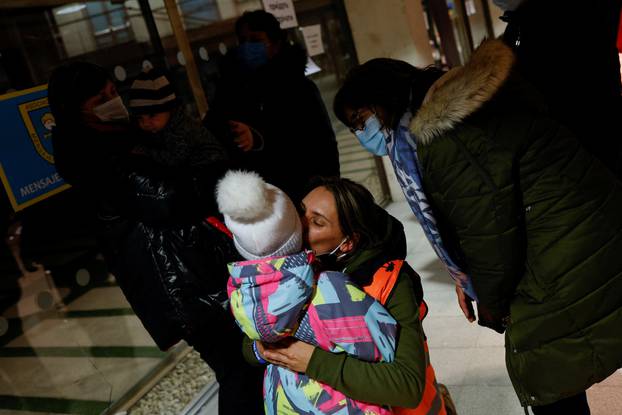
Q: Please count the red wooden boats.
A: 0